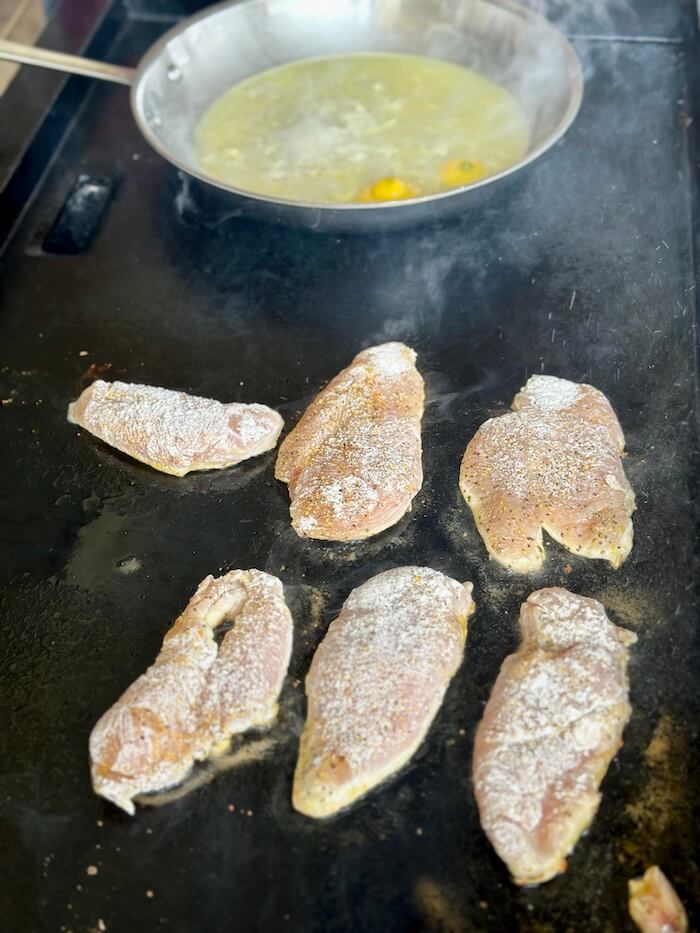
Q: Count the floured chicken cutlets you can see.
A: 6